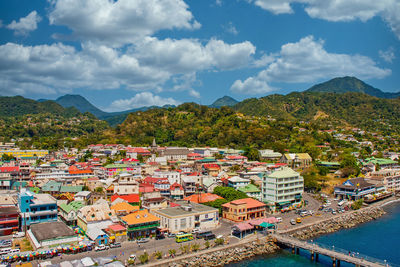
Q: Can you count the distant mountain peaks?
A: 3